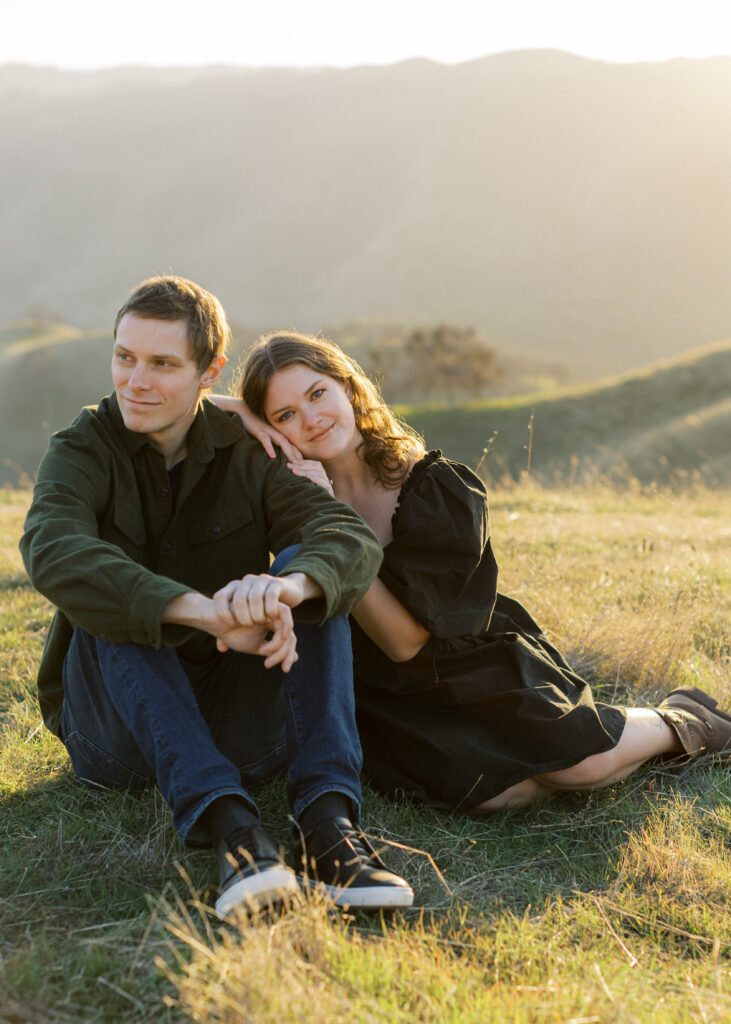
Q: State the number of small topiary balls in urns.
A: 0